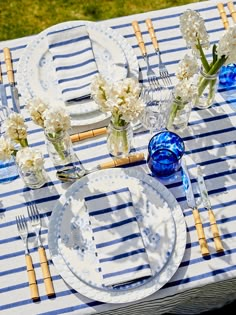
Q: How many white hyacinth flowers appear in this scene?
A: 12